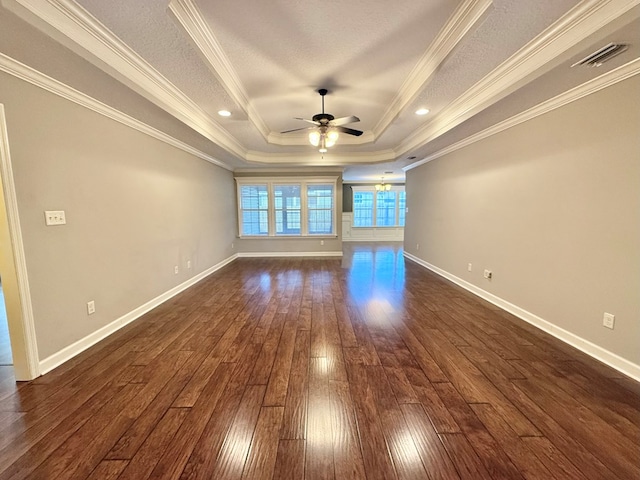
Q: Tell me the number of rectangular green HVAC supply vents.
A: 0